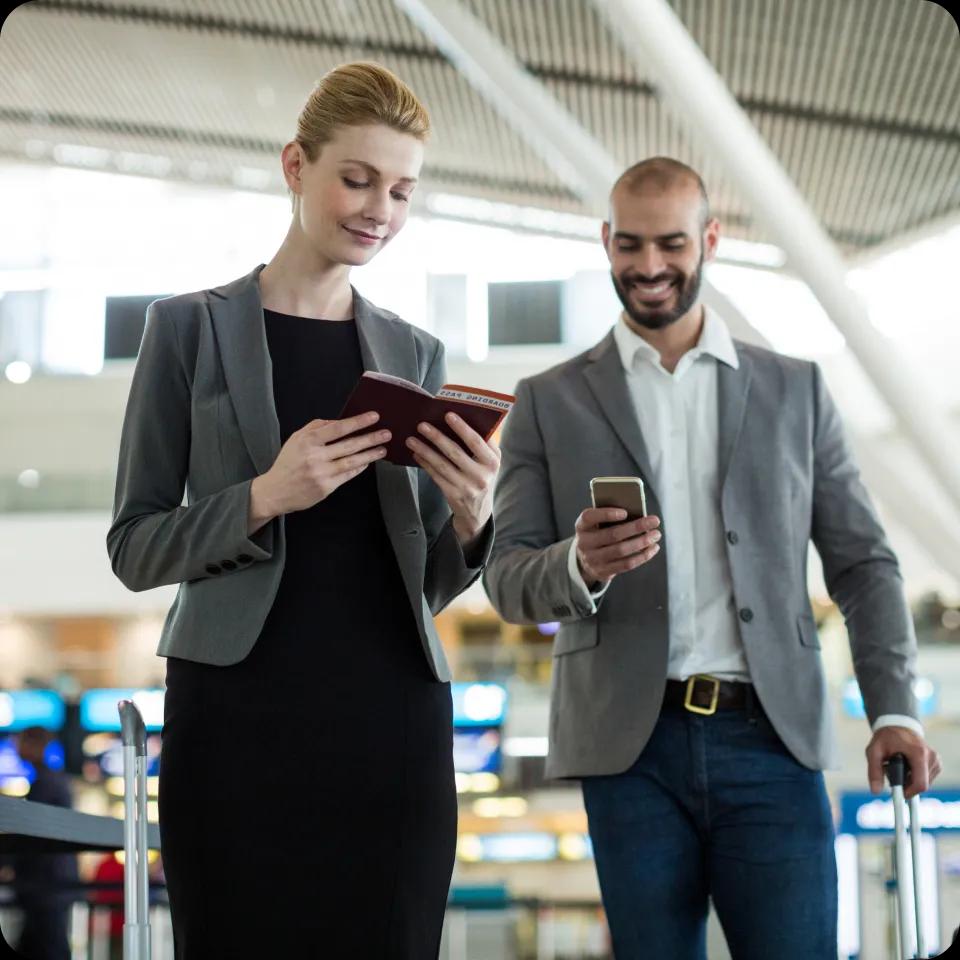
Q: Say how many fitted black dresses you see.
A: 1